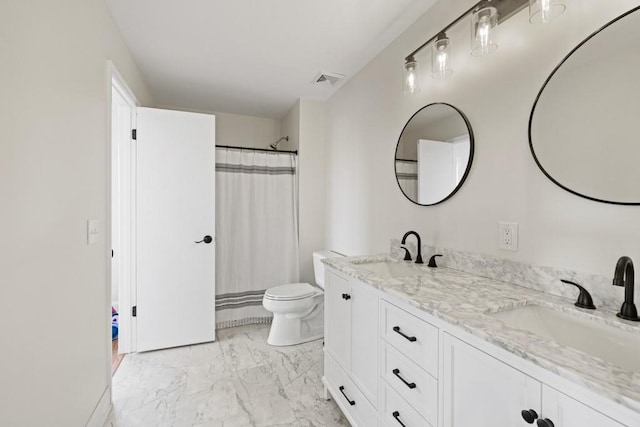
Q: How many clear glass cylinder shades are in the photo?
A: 4